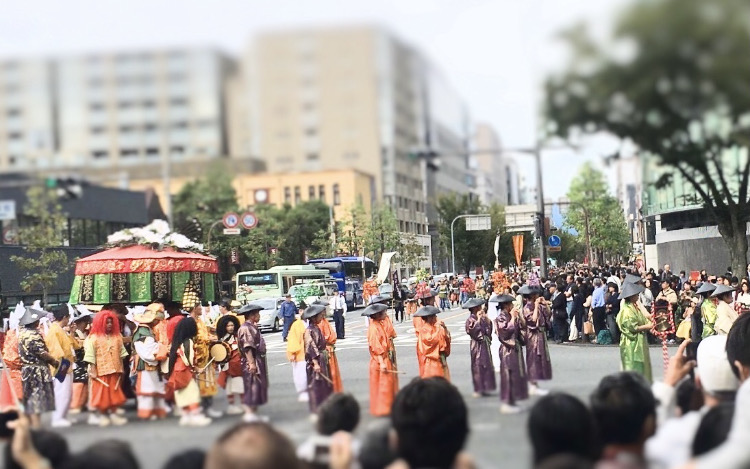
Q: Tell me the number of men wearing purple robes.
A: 5